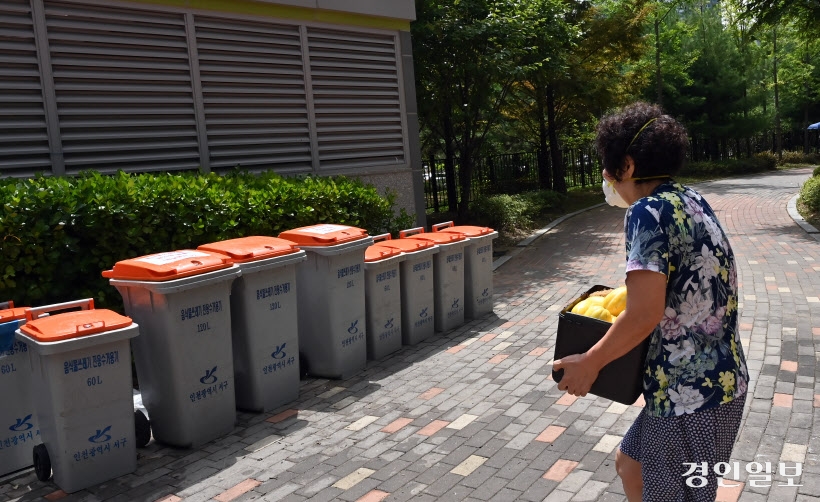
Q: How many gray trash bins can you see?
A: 9